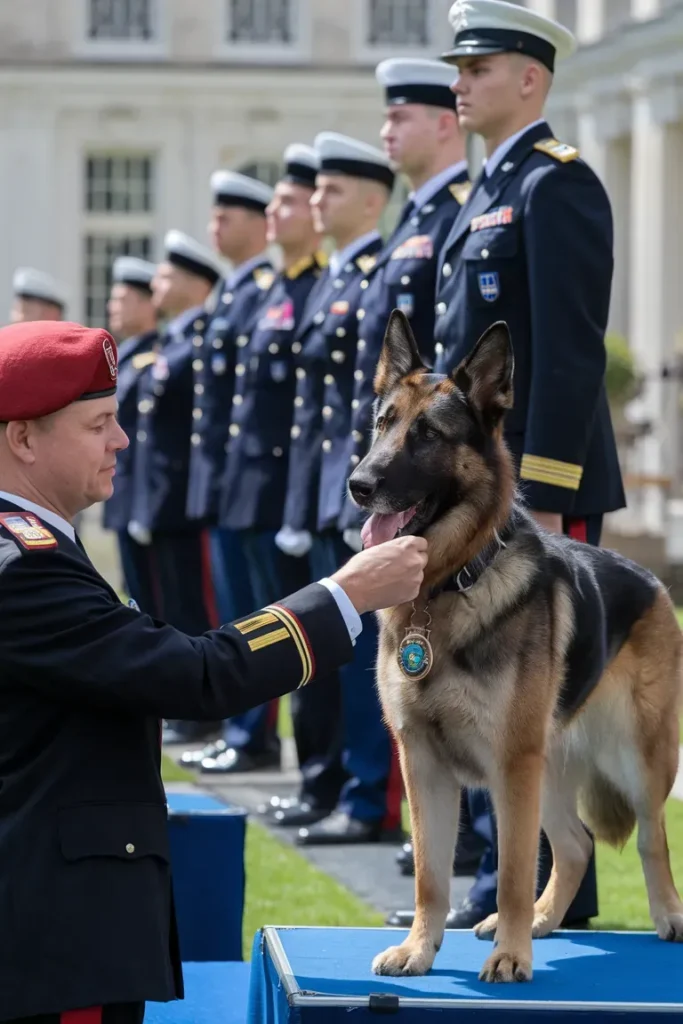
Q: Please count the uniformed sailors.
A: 8